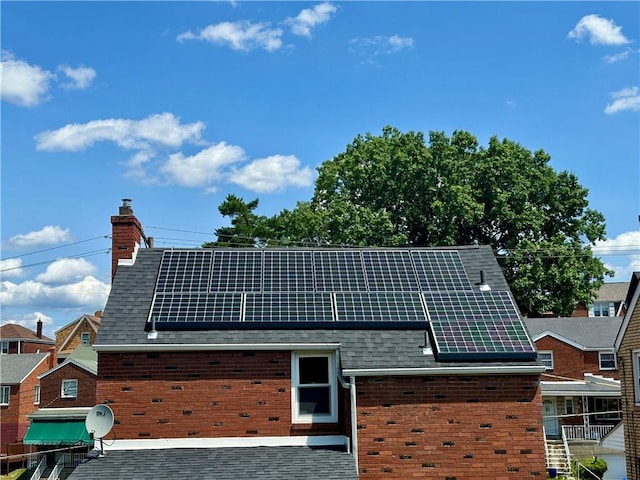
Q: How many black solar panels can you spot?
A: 11